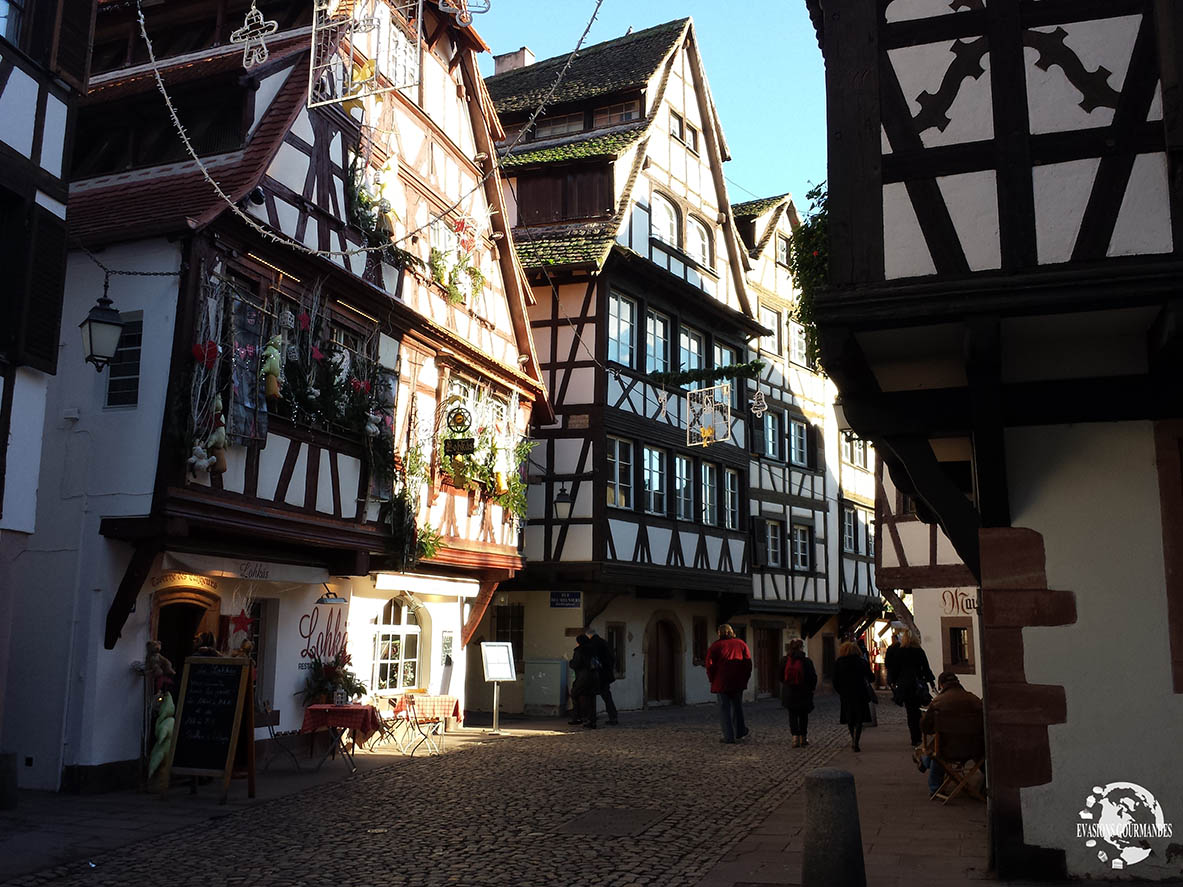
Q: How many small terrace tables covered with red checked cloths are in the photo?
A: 2